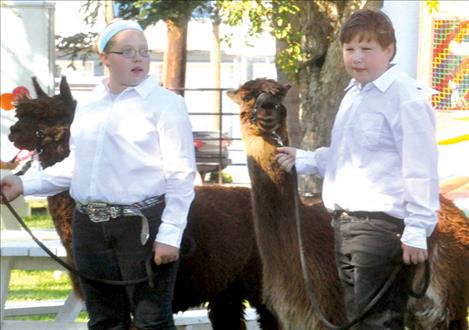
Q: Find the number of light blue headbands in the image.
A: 1